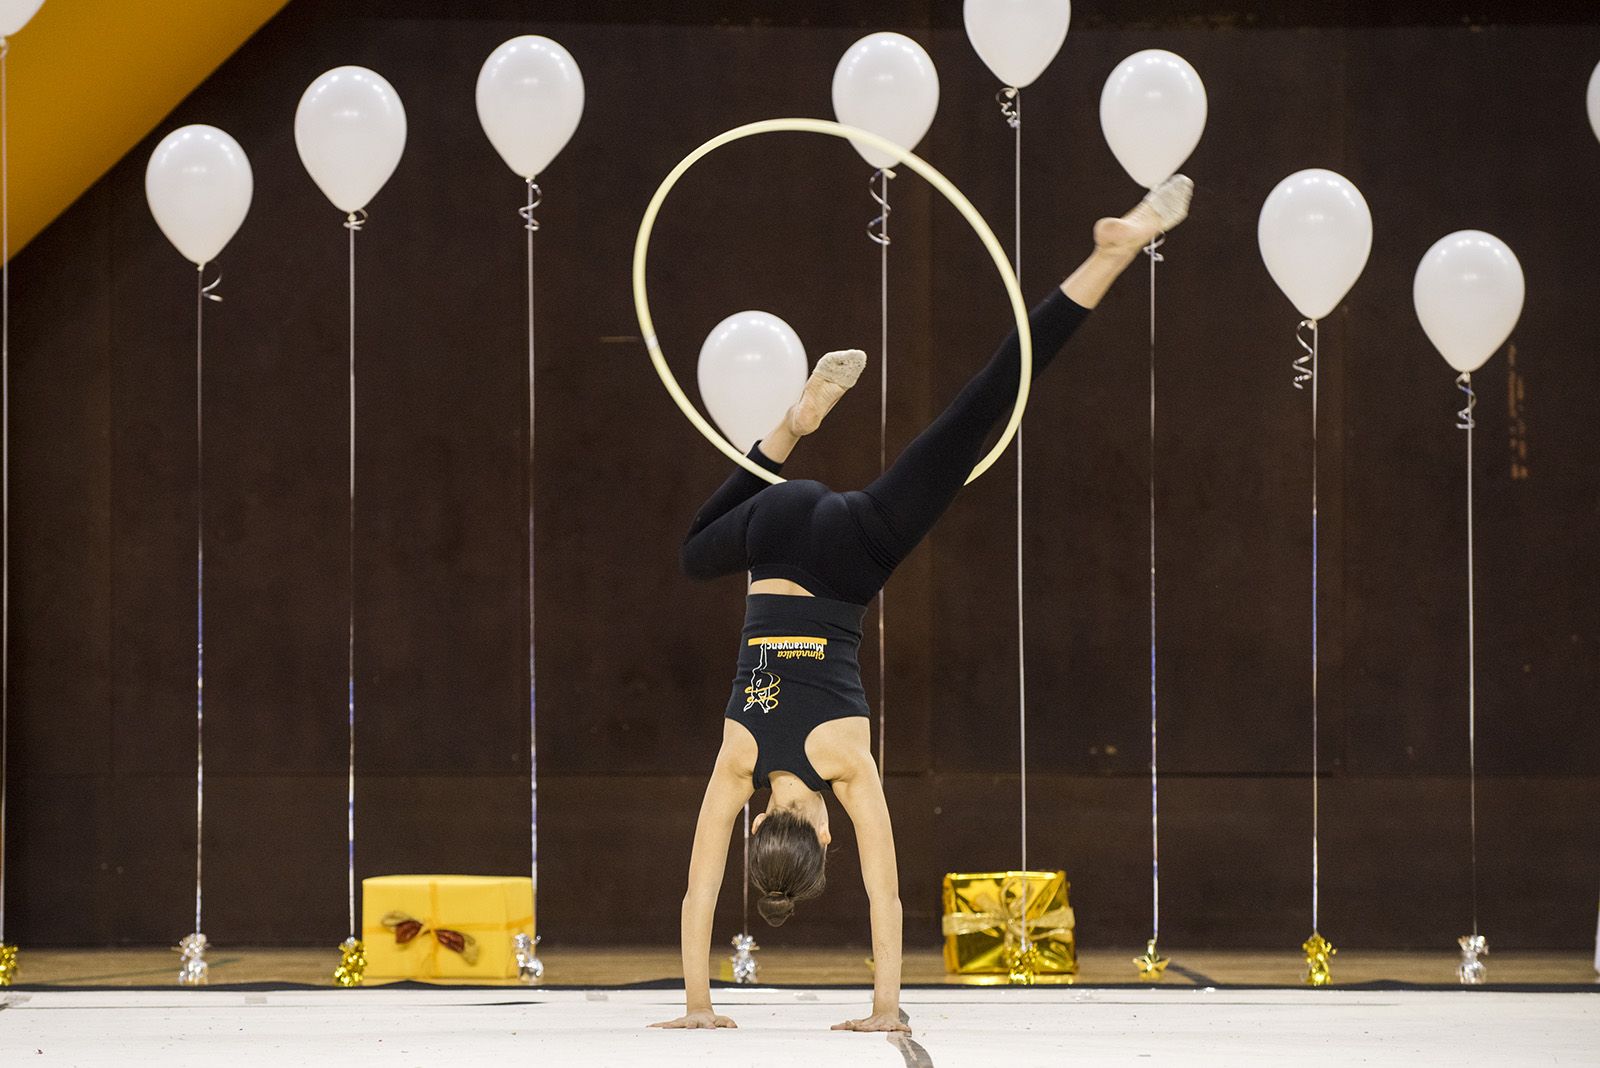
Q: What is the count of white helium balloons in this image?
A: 11